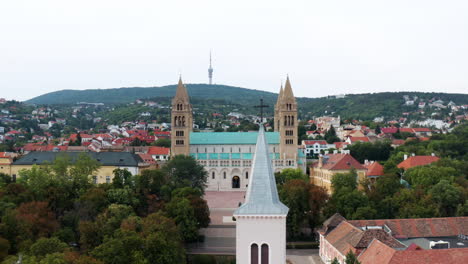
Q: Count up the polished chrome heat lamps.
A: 0